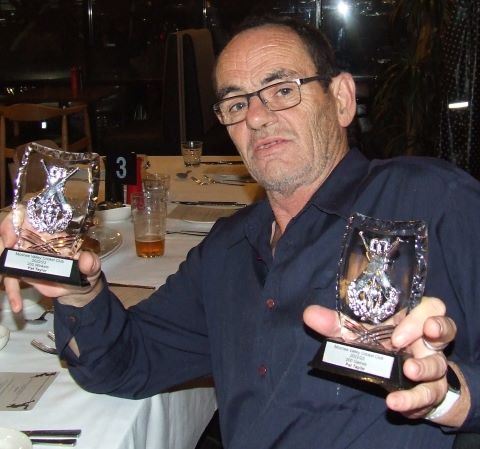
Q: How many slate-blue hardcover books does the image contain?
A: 0